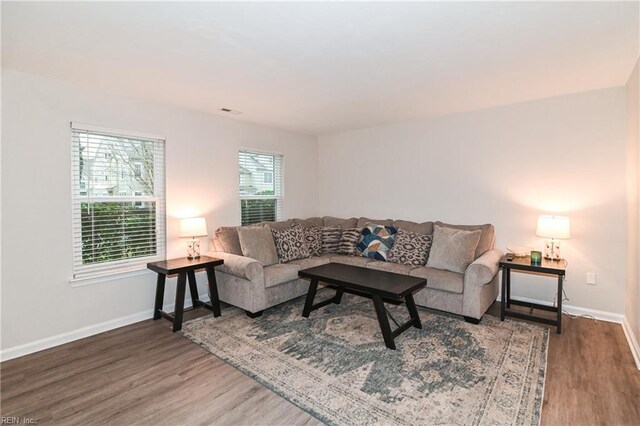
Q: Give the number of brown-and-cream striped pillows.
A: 2